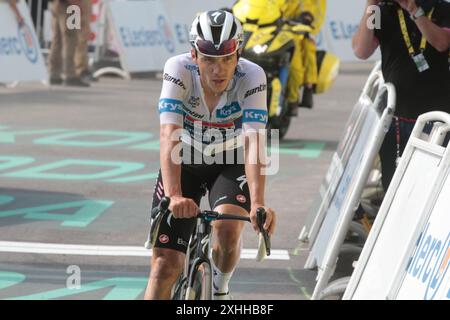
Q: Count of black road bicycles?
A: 1